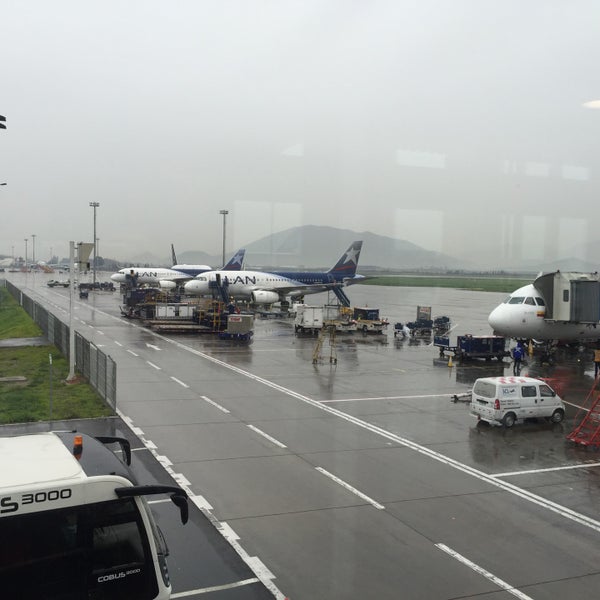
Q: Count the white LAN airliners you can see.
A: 2